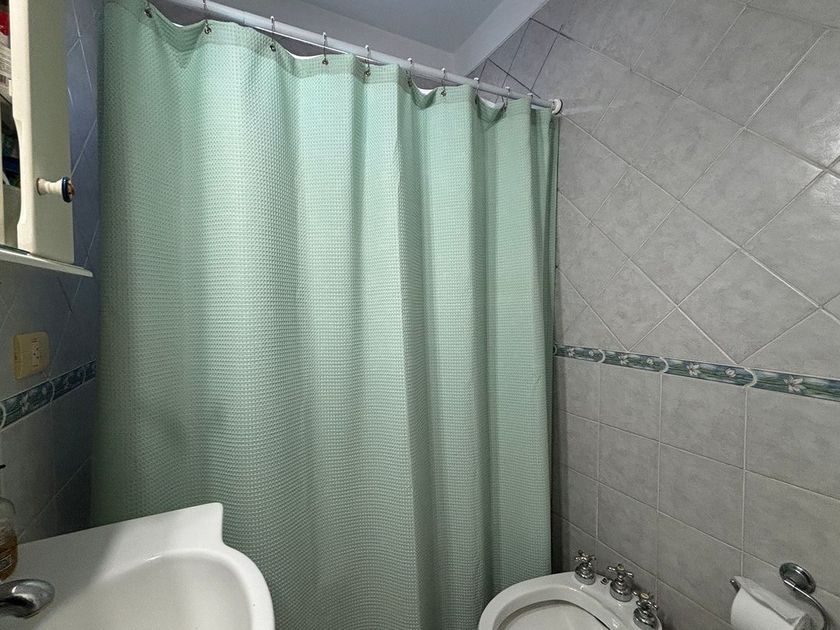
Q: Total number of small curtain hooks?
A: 10